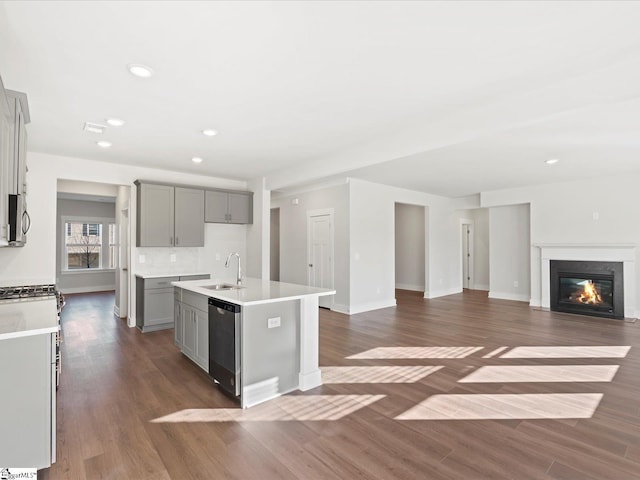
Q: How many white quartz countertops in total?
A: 3